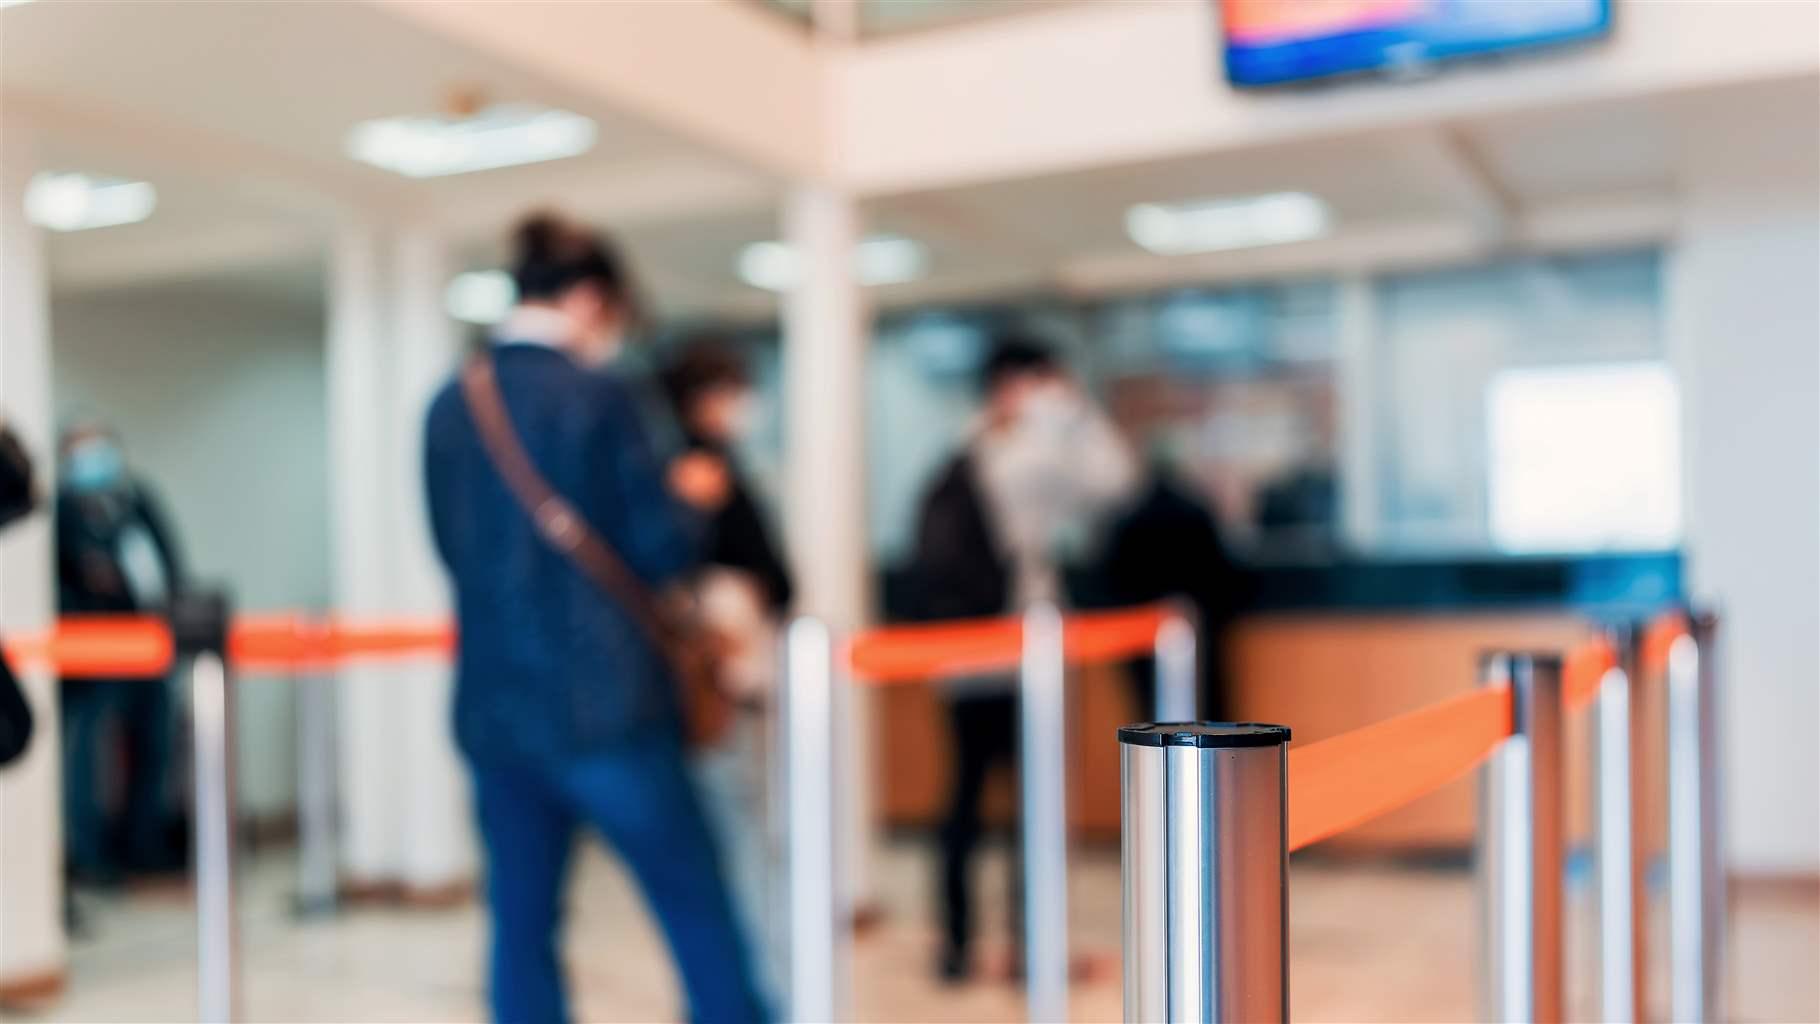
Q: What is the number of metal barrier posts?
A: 9